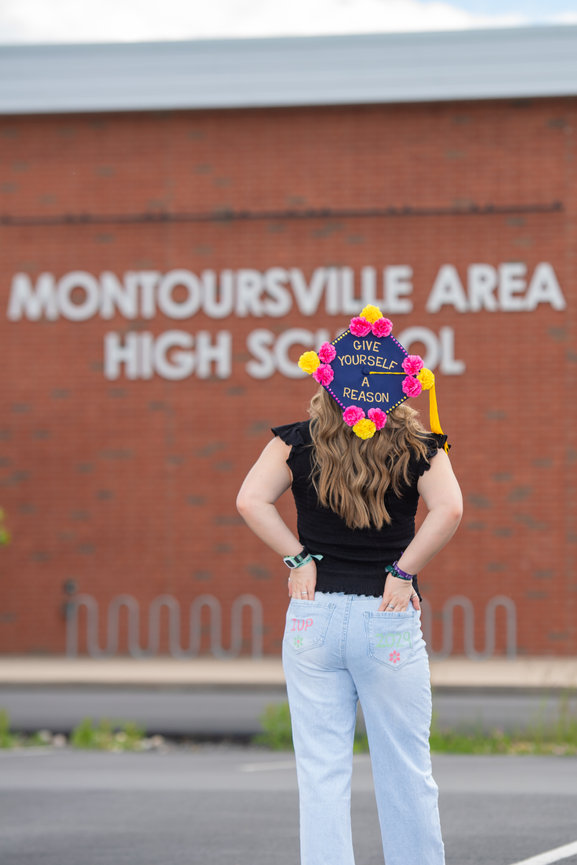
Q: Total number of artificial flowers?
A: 12